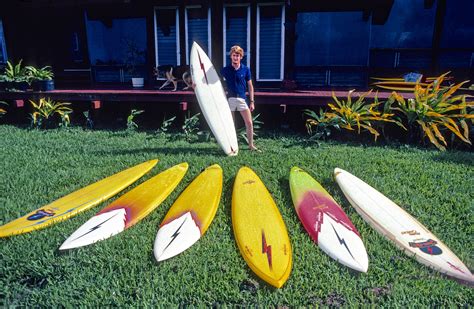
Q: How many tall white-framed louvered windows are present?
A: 4